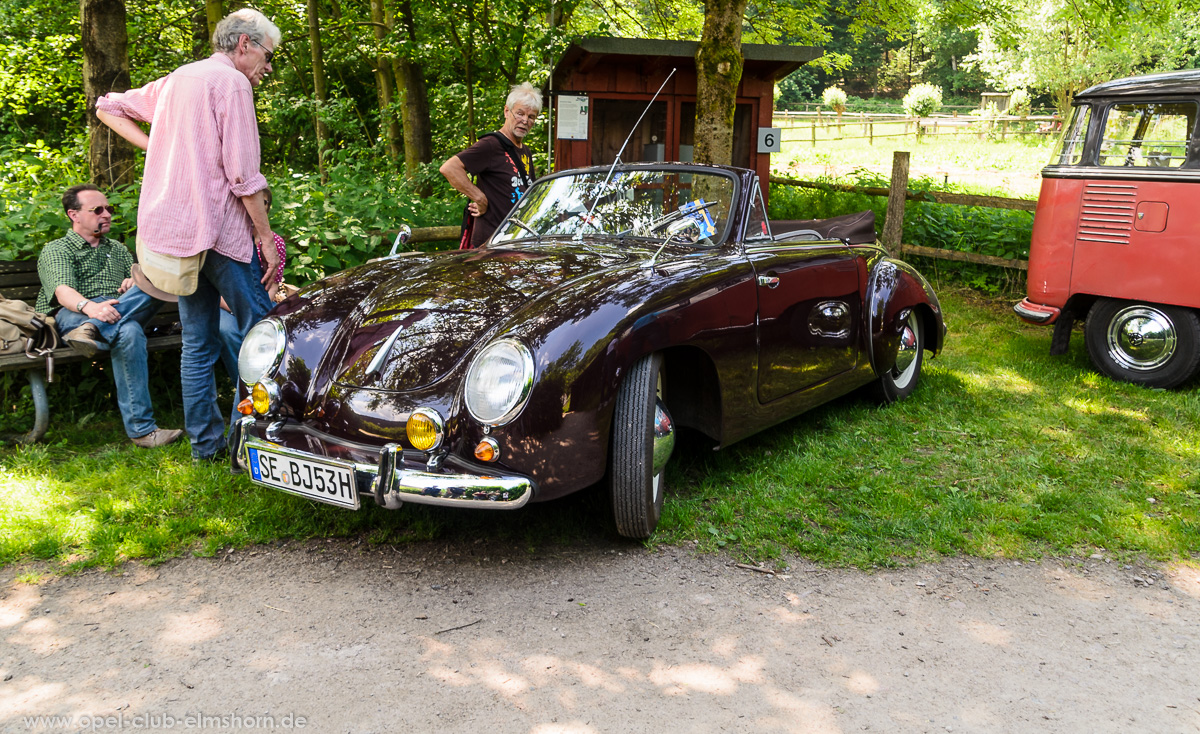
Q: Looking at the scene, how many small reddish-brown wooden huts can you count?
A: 1